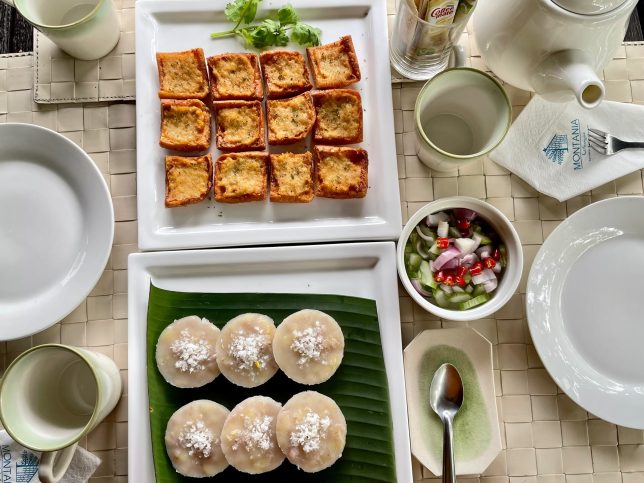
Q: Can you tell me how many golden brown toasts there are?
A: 12